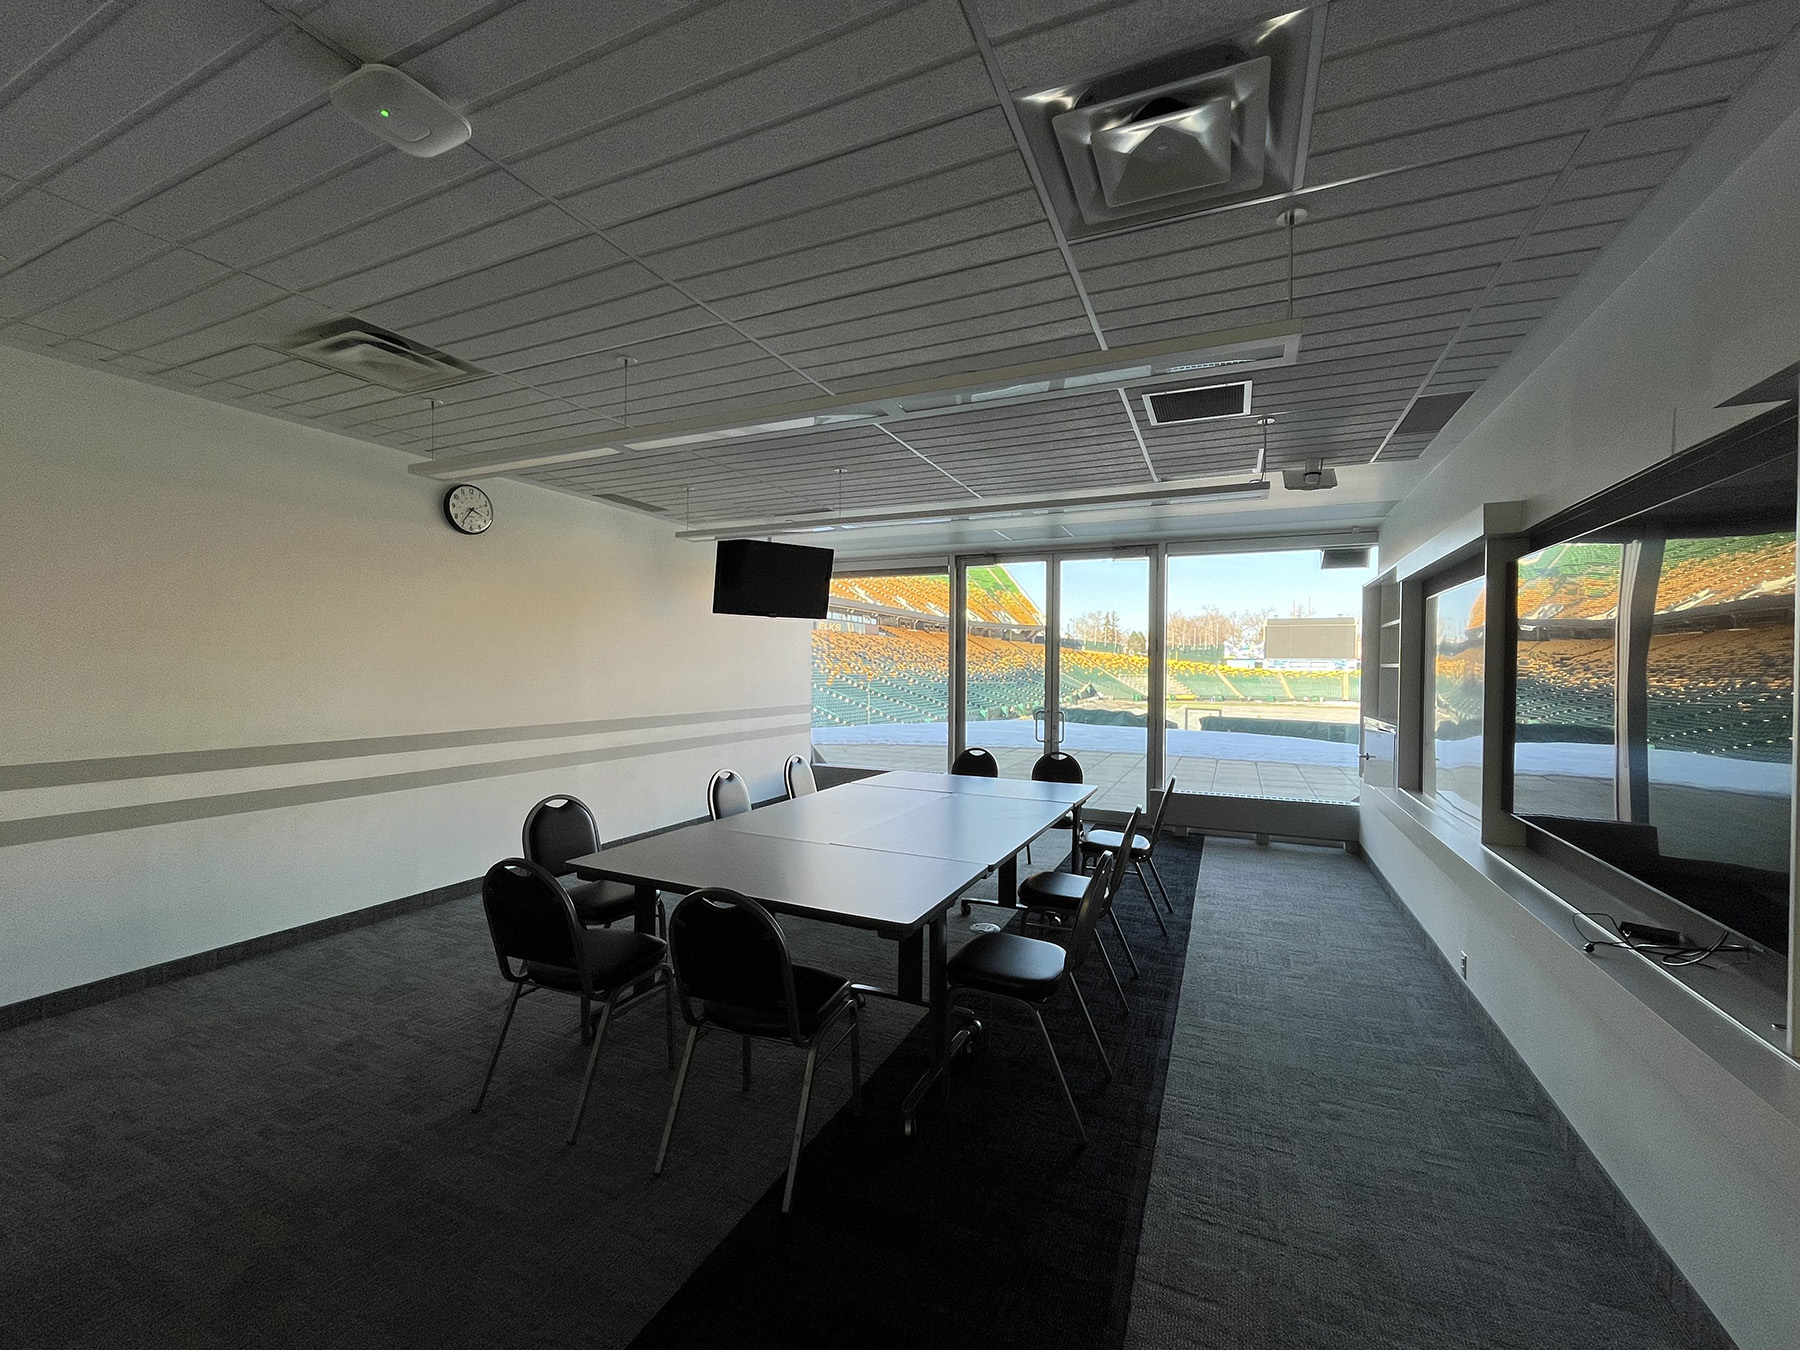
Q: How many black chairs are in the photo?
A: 10